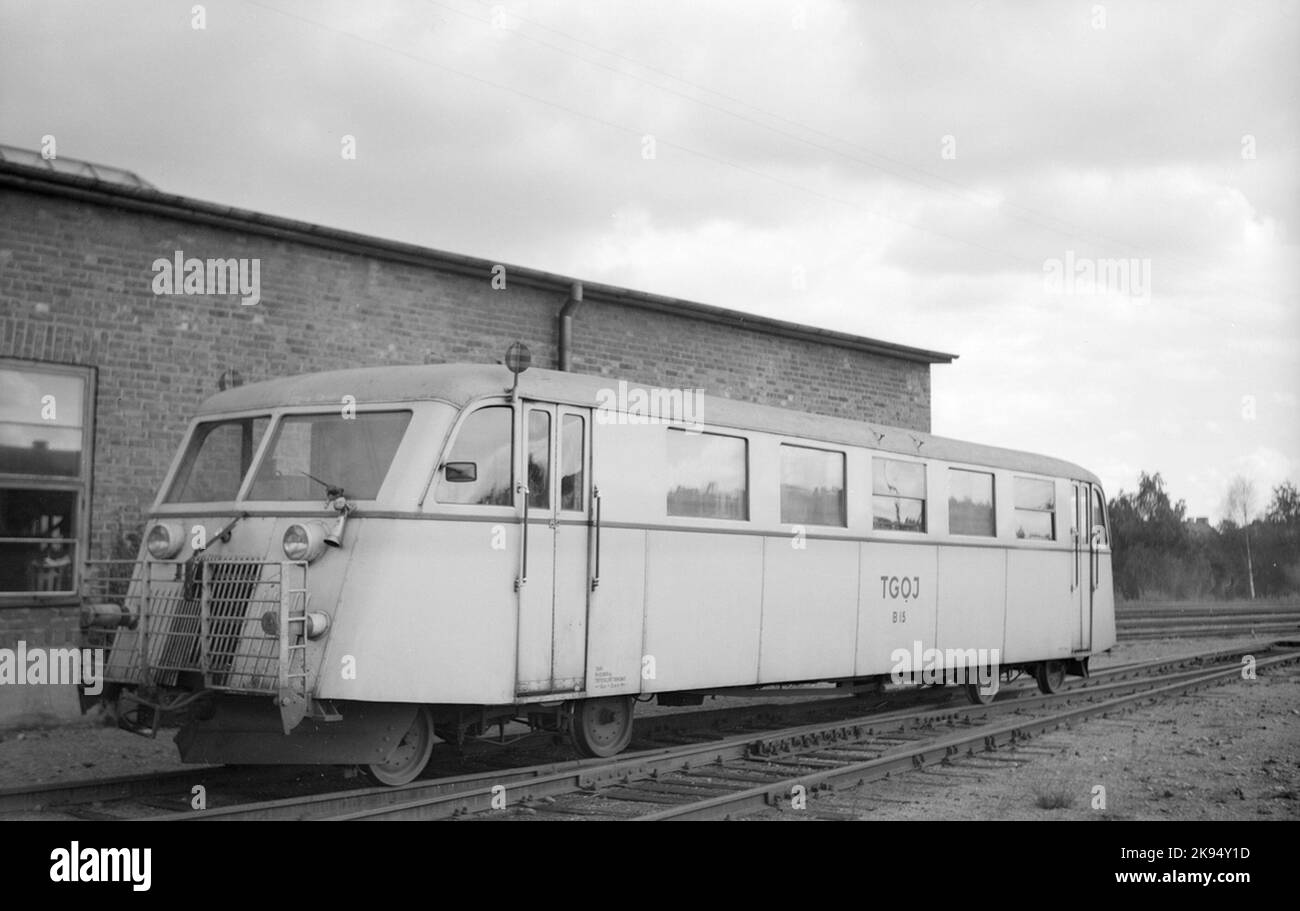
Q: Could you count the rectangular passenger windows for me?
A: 5